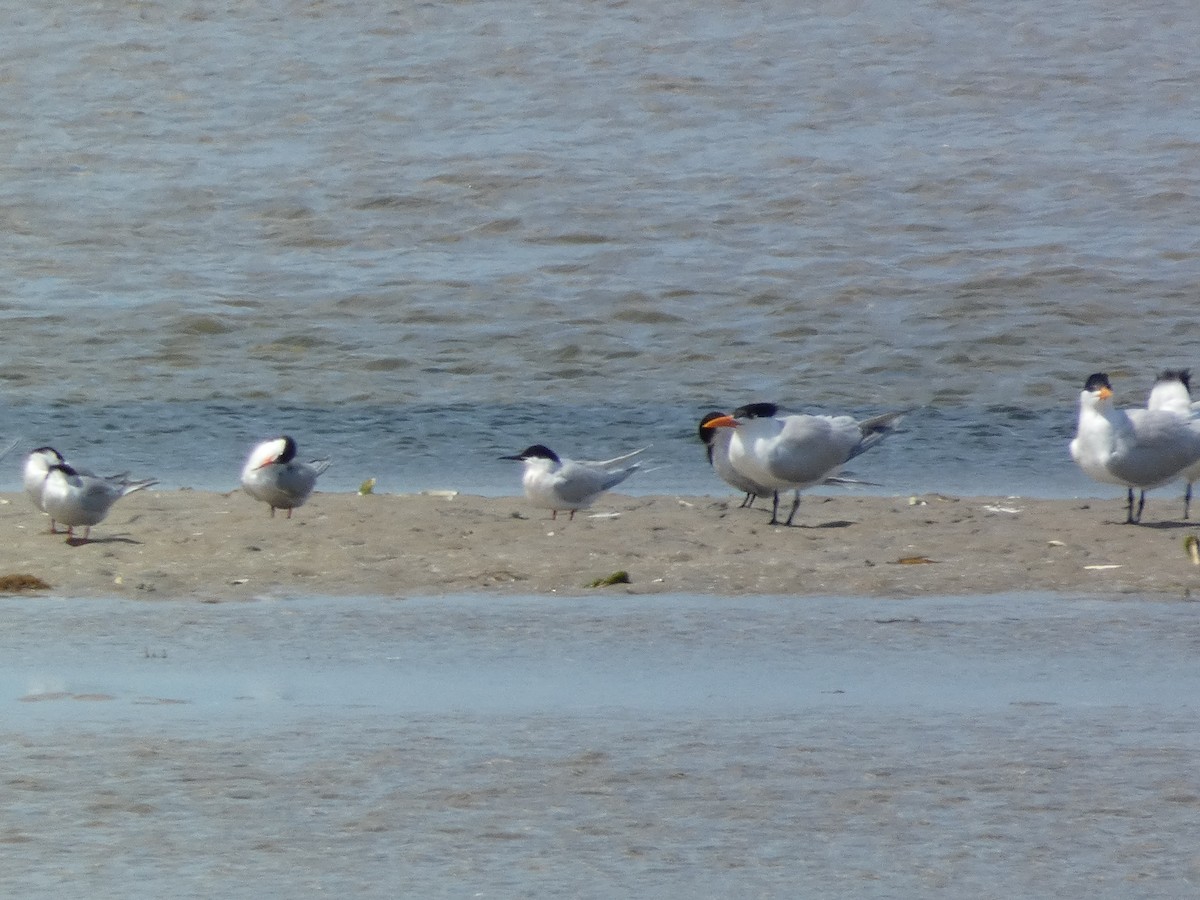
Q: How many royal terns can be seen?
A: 3